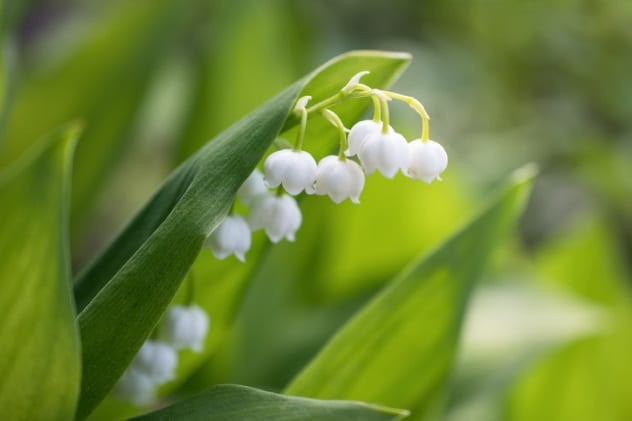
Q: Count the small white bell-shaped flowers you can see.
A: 12